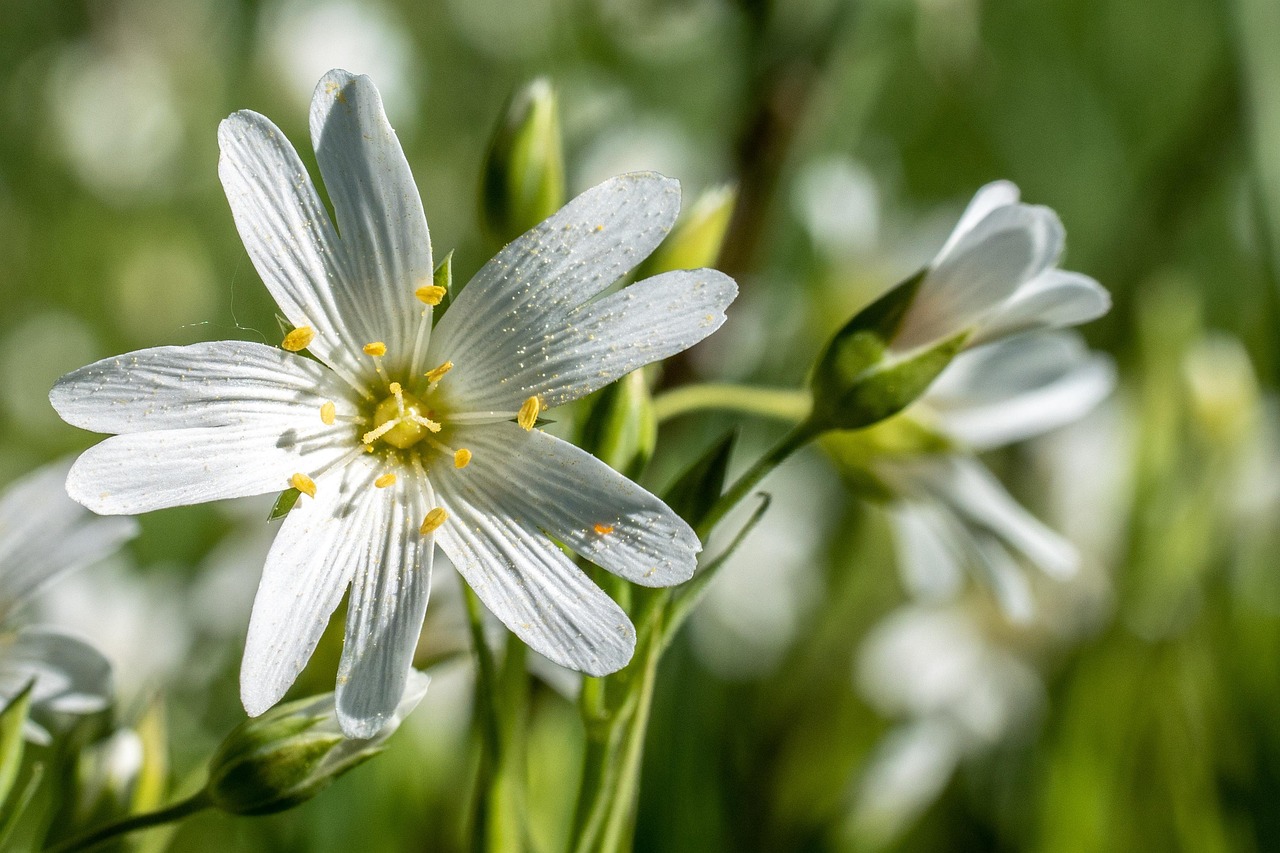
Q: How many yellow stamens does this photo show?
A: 10